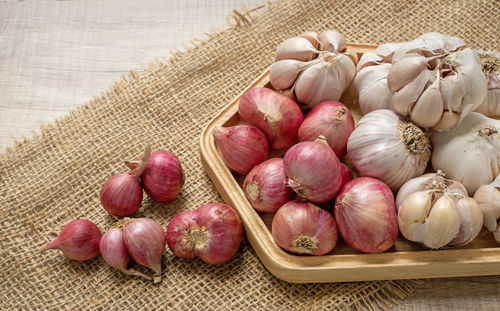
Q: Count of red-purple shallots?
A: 14